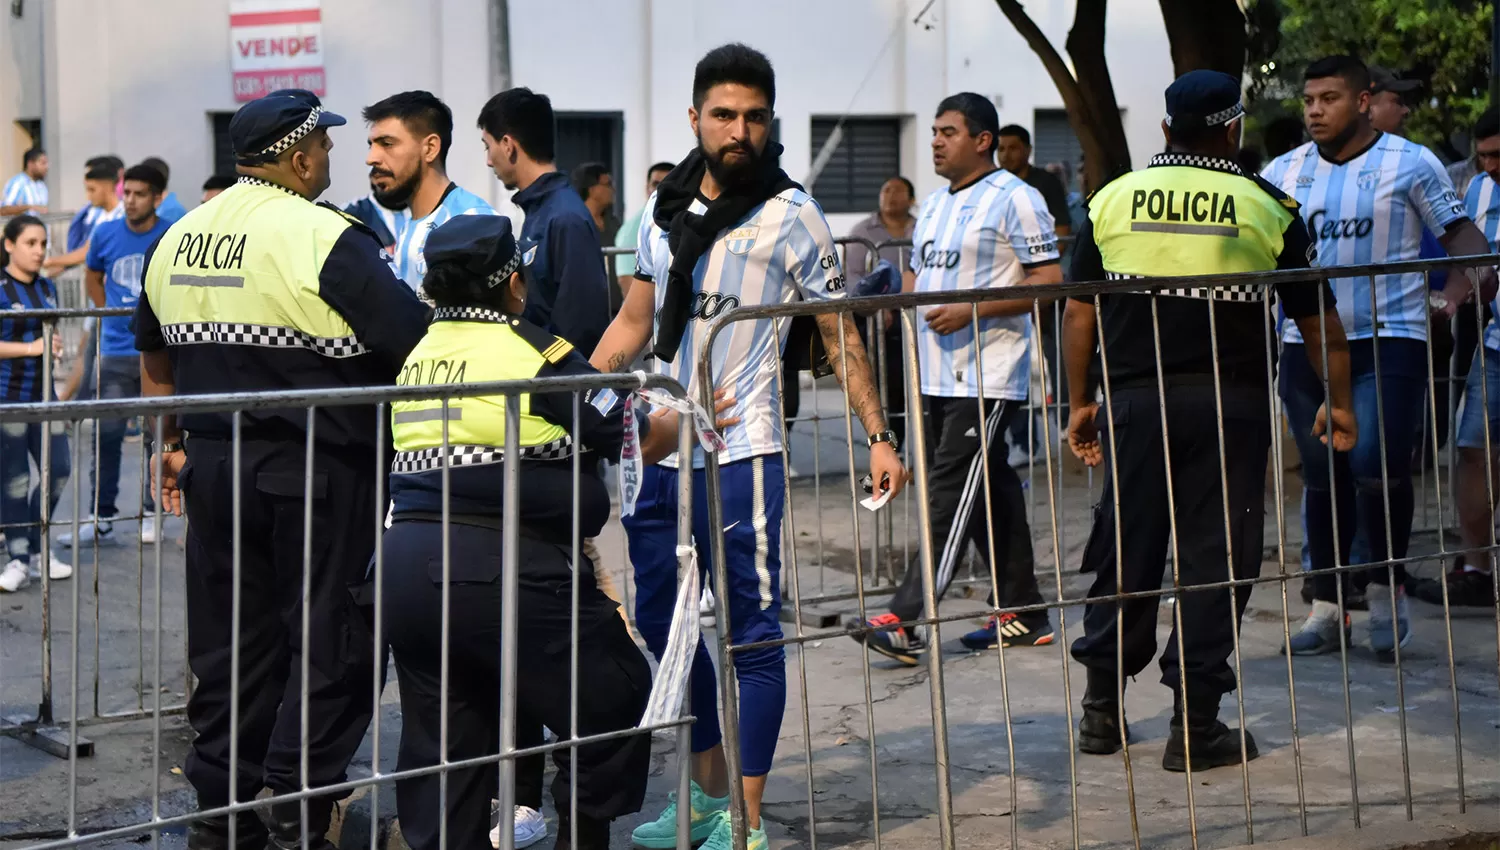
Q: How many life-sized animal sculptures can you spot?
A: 0